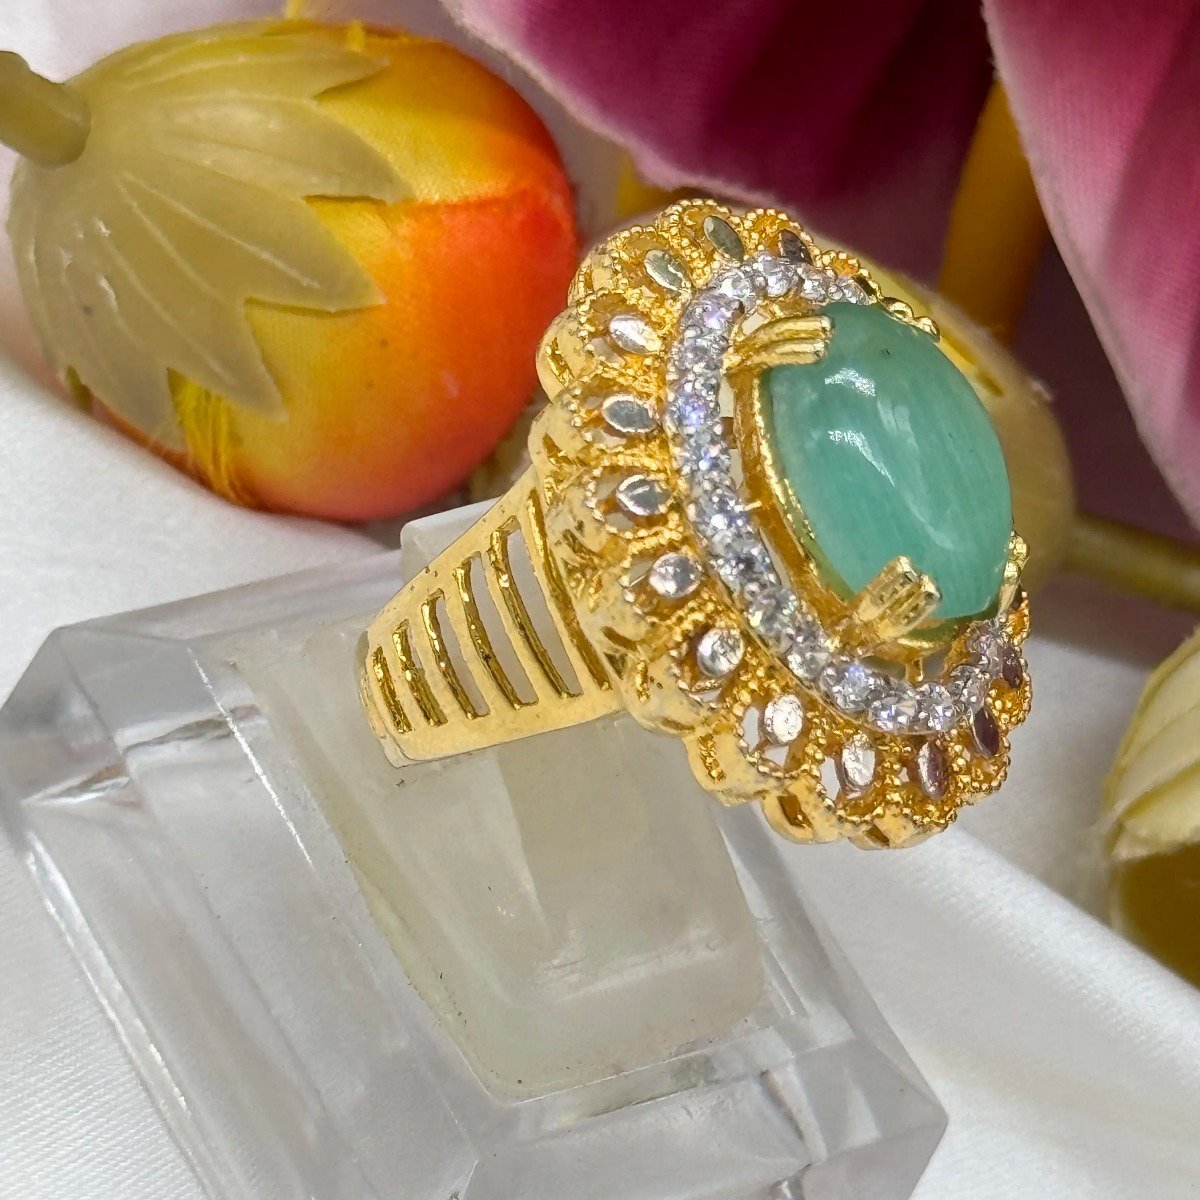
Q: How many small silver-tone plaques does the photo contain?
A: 13